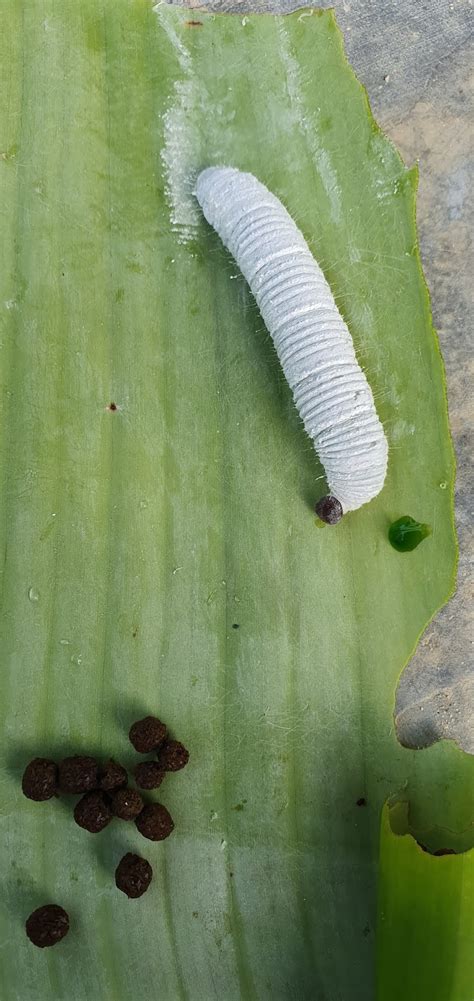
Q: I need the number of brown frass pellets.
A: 11